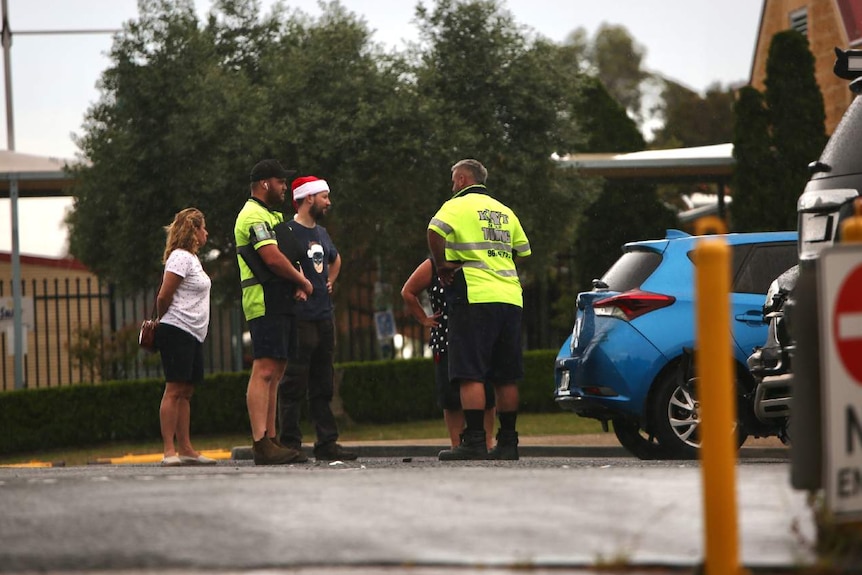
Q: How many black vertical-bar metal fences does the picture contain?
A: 1